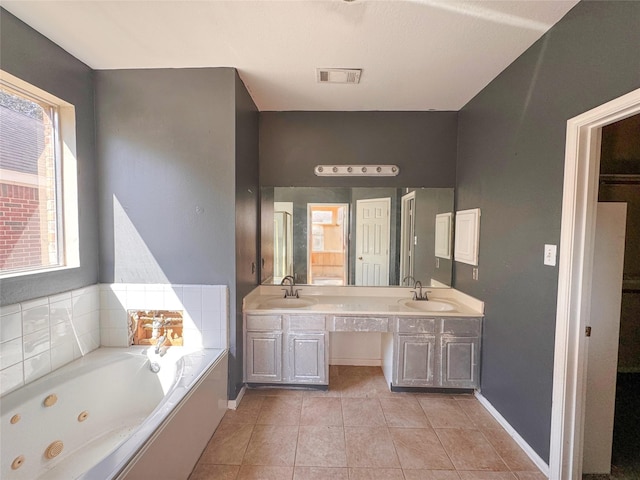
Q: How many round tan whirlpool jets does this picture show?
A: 5